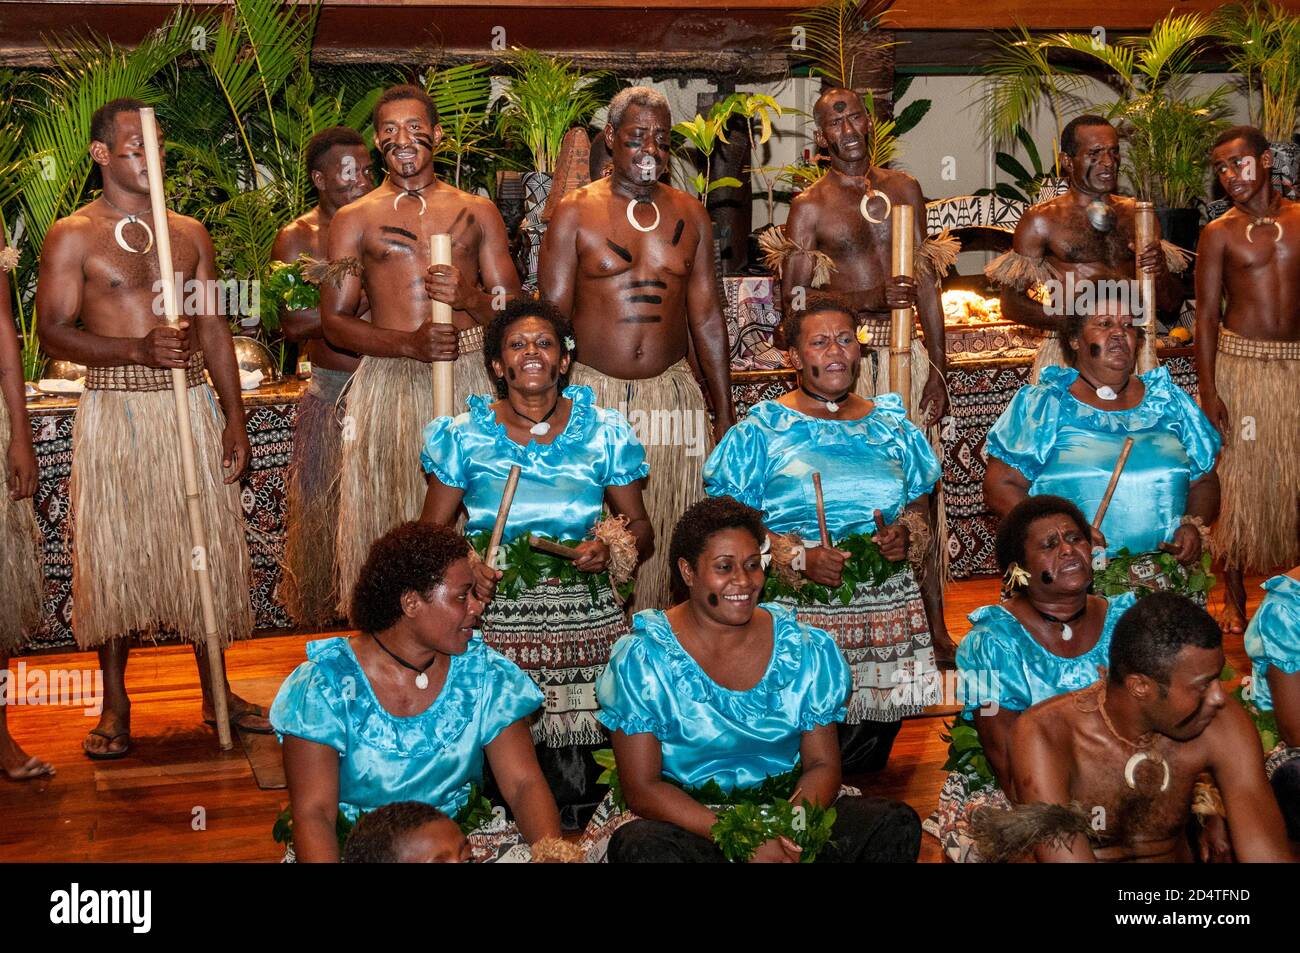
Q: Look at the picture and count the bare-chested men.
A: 8